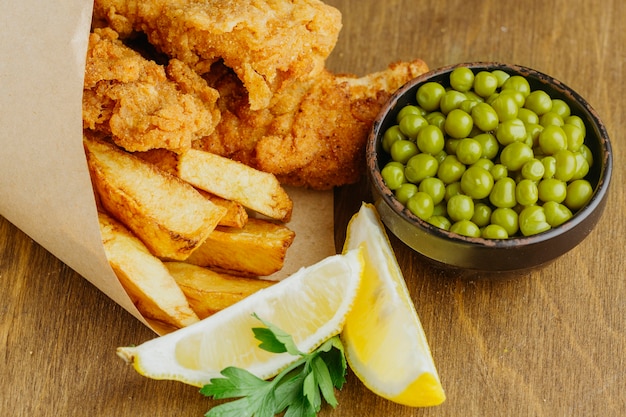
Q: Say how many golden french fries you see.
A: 6